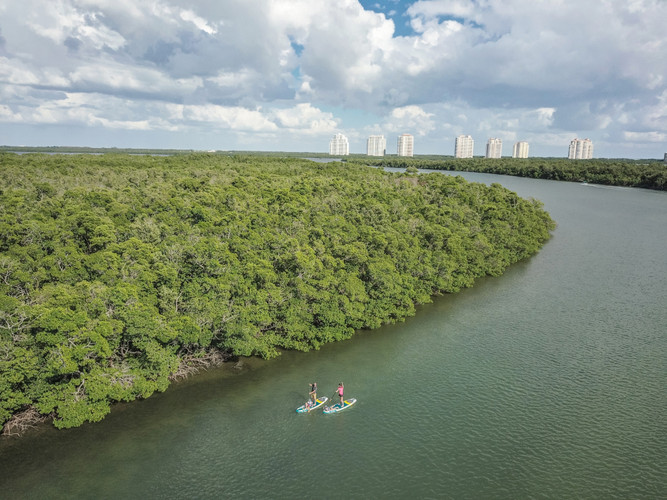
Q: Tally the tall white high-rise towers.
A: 7